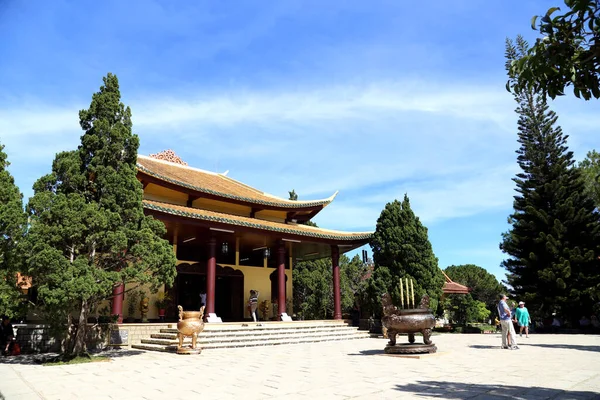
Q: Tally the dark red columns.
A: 4